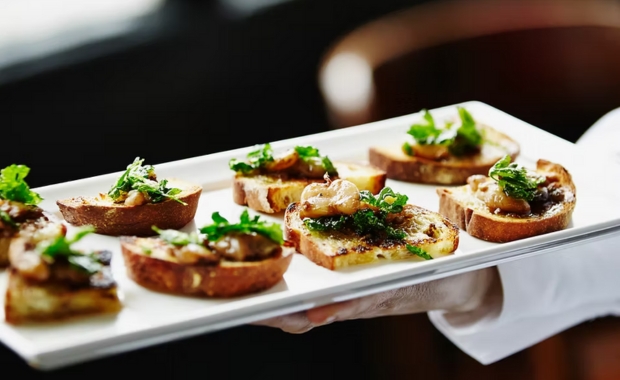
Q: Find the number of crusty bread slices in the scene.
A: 8